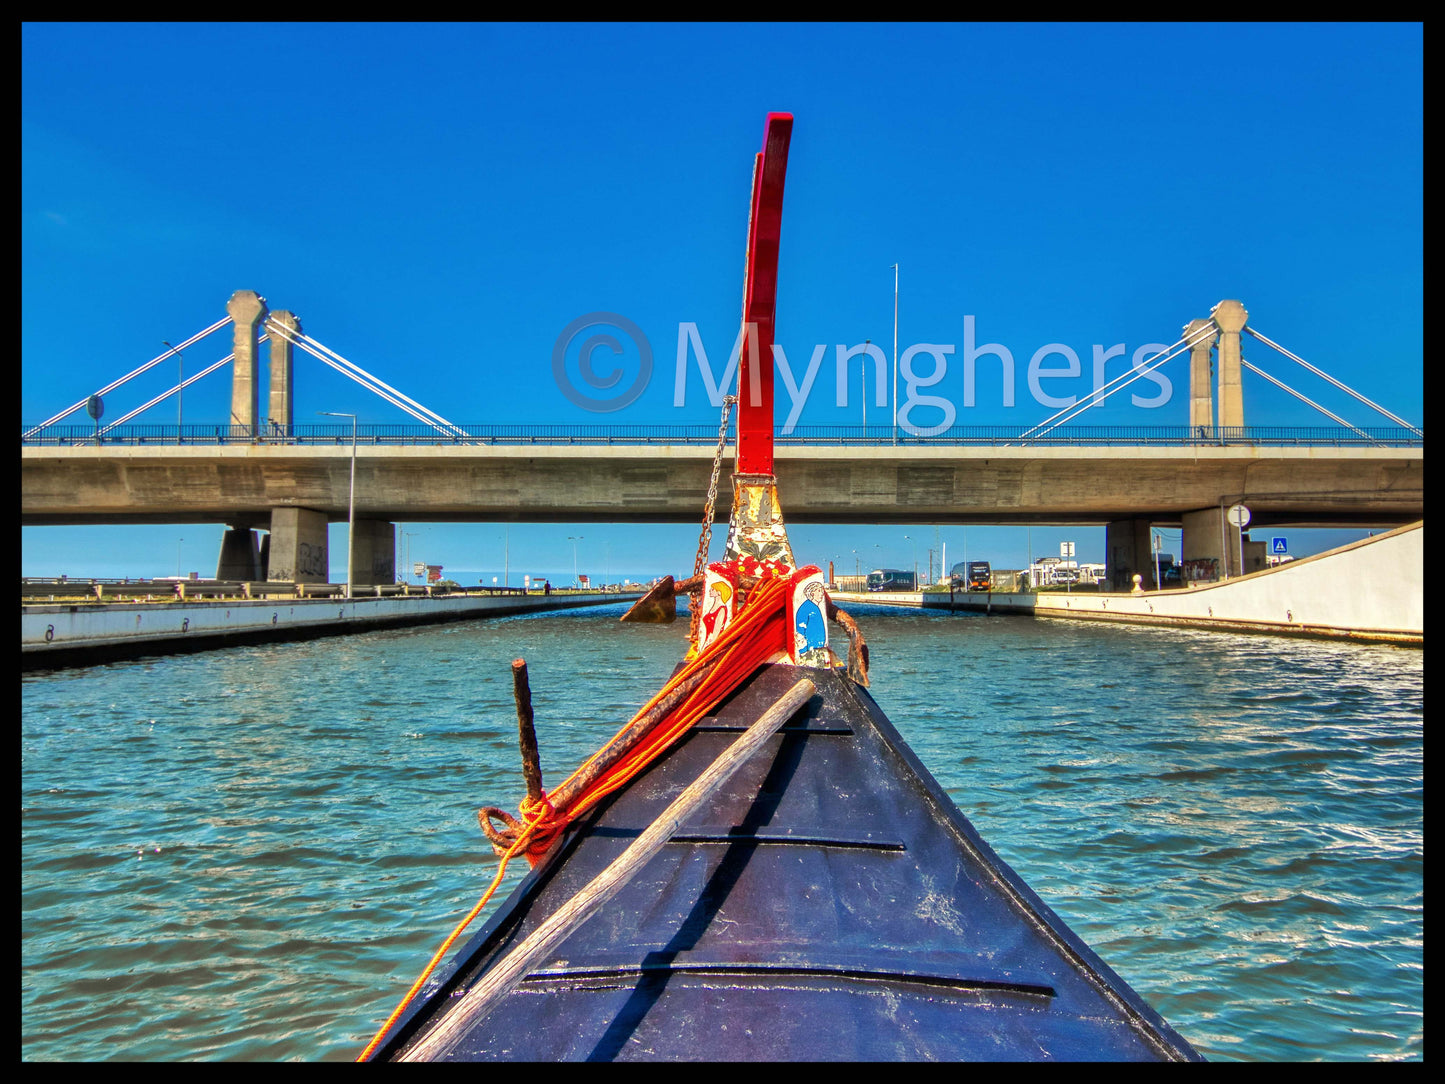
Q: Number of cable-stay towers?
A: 4